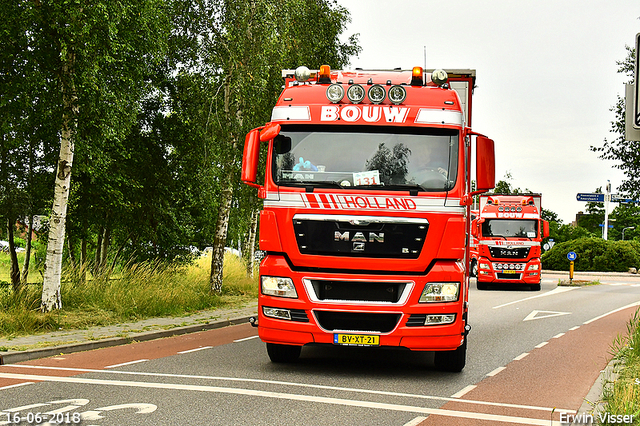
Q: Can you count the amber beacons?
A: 4